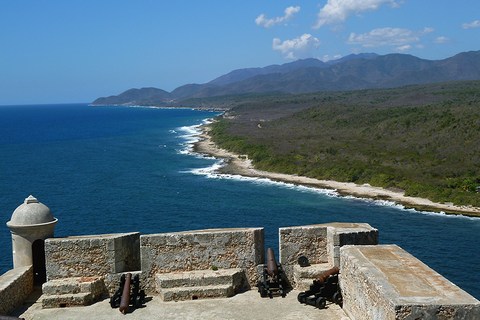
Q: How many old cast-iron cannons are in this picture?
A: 3